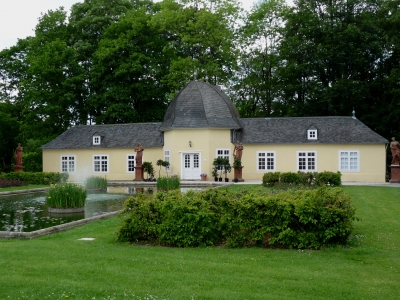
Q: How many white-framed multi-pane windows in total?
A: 10